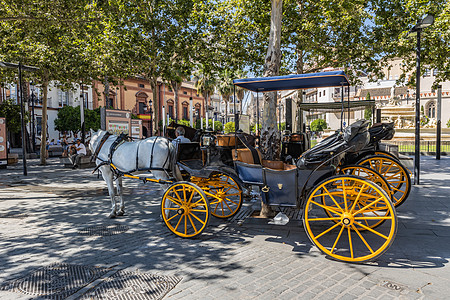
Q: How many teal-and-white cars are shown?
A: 0